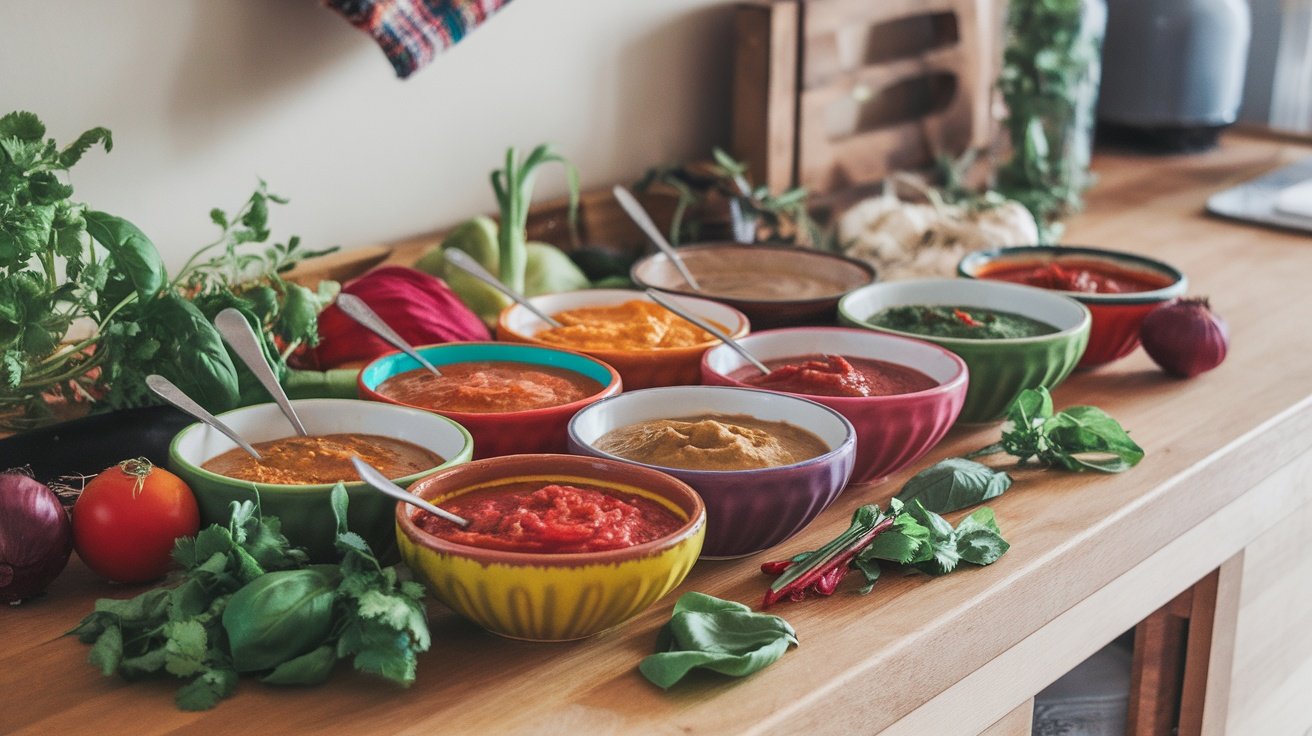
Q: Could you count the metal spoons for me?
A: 7